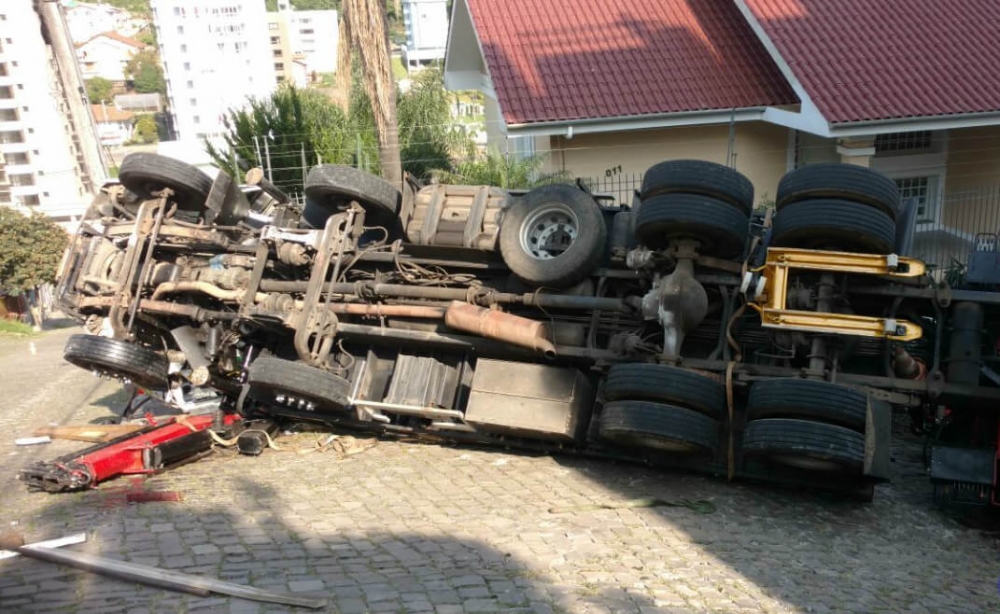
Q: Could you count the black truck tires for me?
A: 13